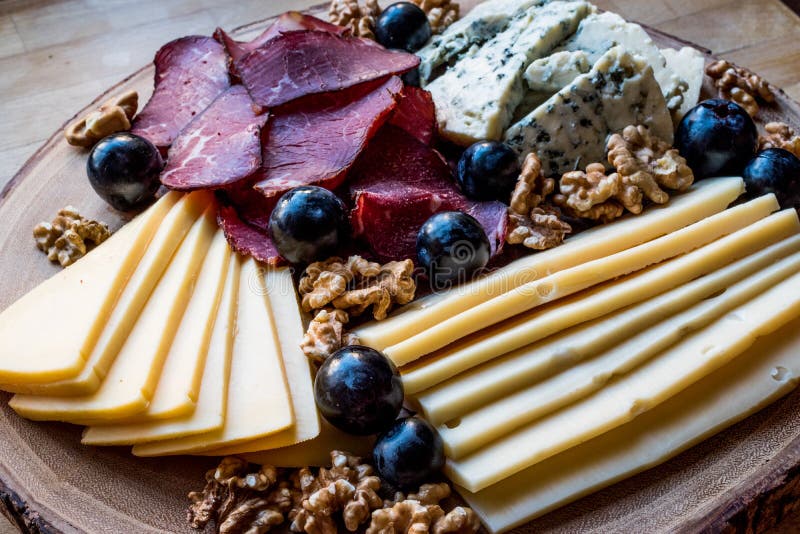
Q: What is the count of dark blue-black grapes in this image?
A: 9